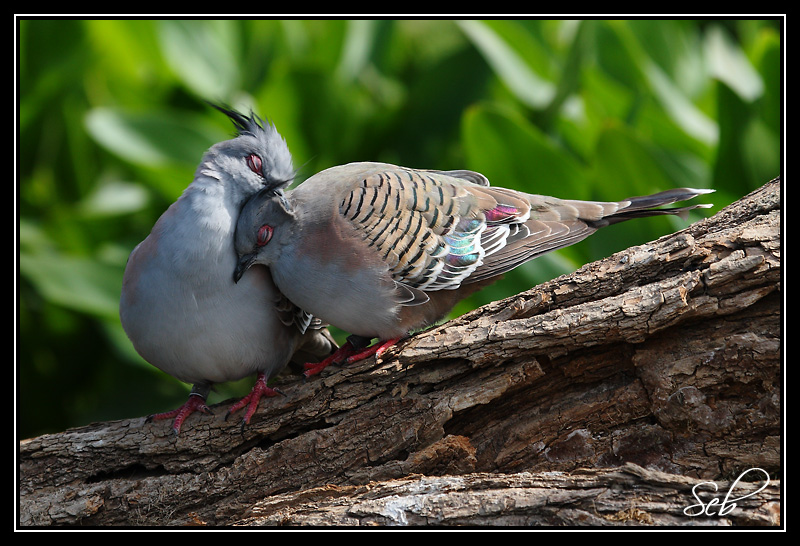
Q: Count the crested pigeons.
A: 2